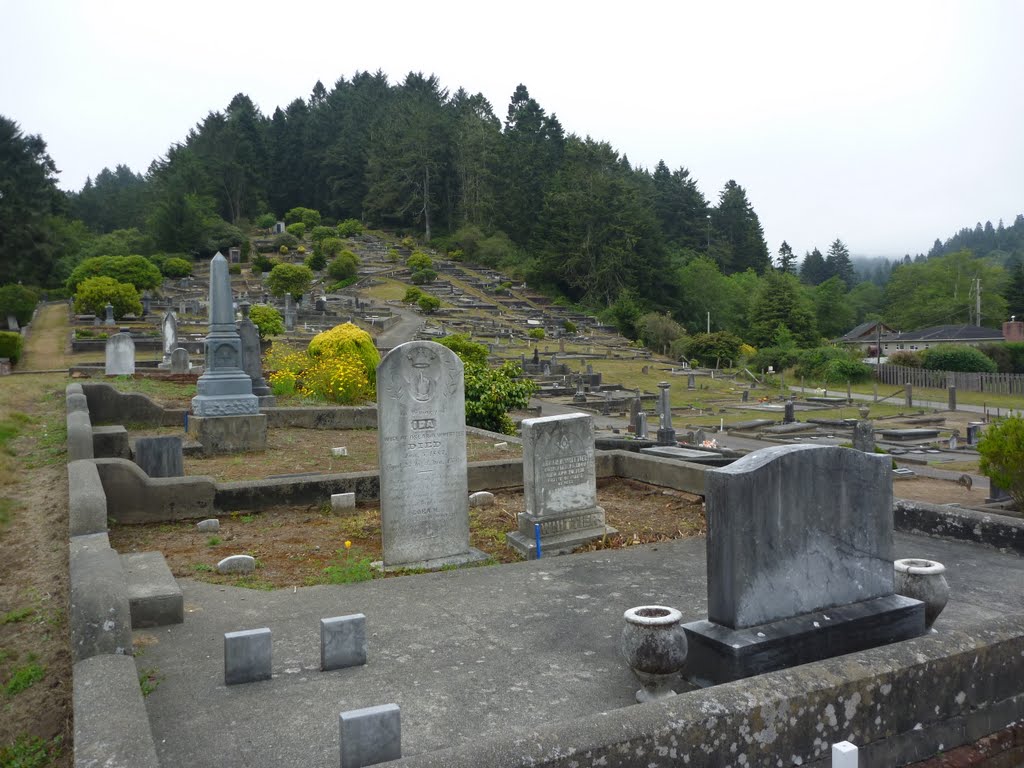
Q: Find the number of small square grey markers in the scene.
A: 3